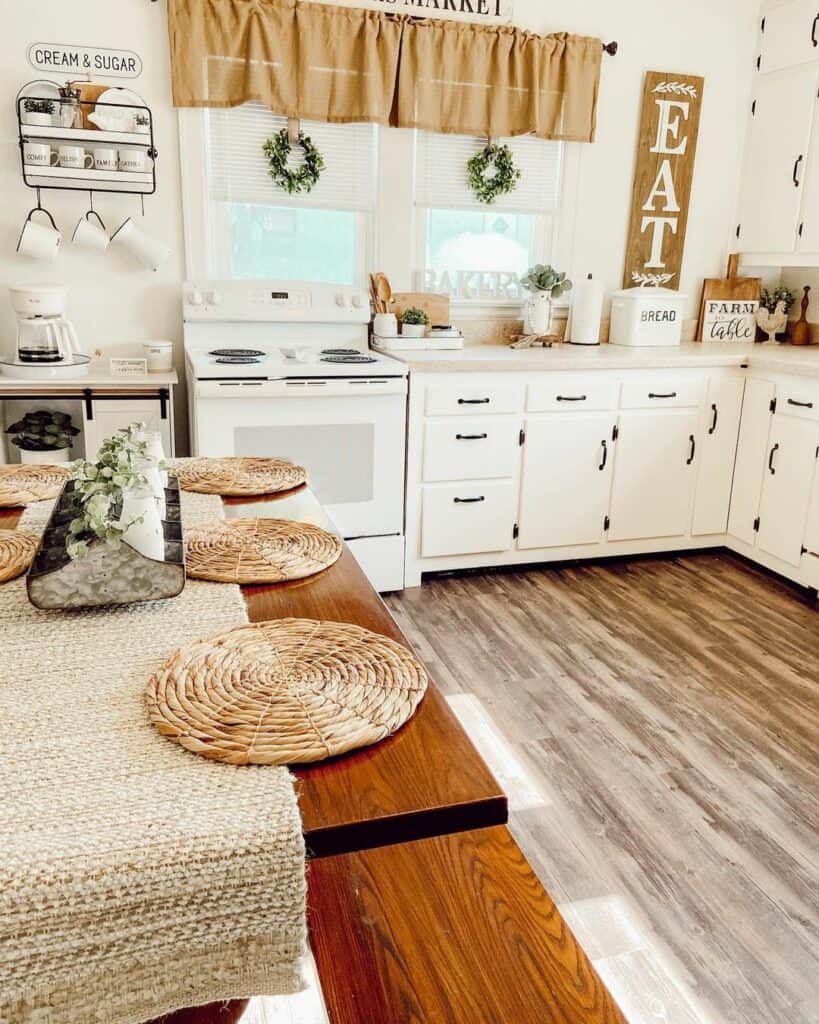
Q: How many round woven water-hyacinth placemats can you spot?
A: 5